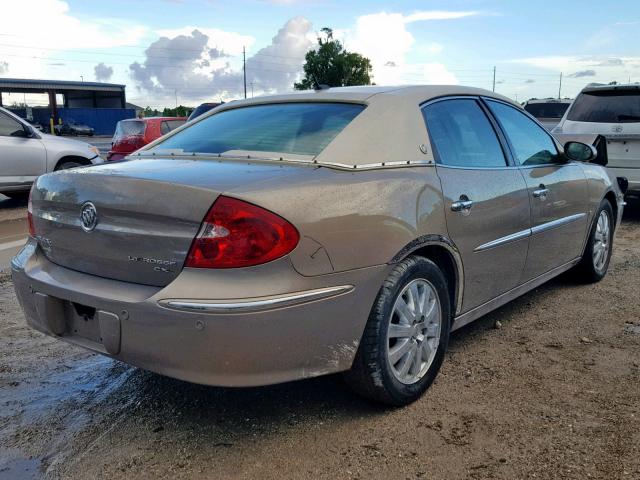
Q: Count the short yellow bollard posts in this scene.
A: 2